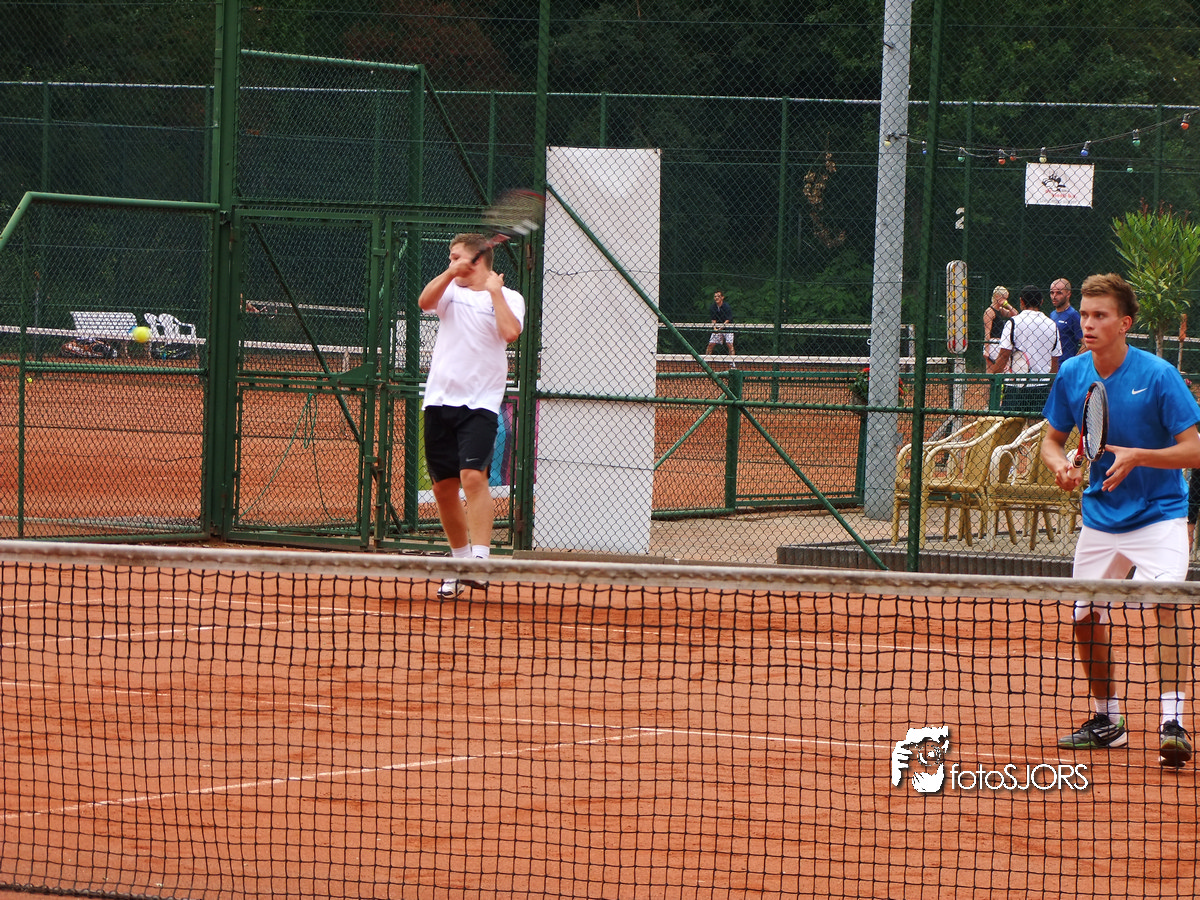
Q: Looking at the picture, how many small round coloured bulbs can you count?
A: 10